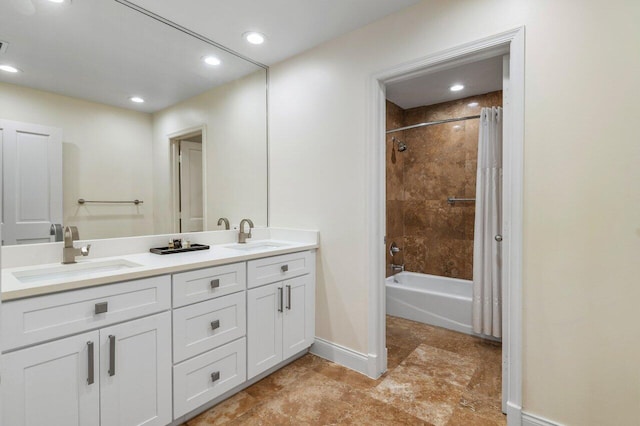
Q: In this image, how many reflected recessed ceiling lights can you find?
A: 4